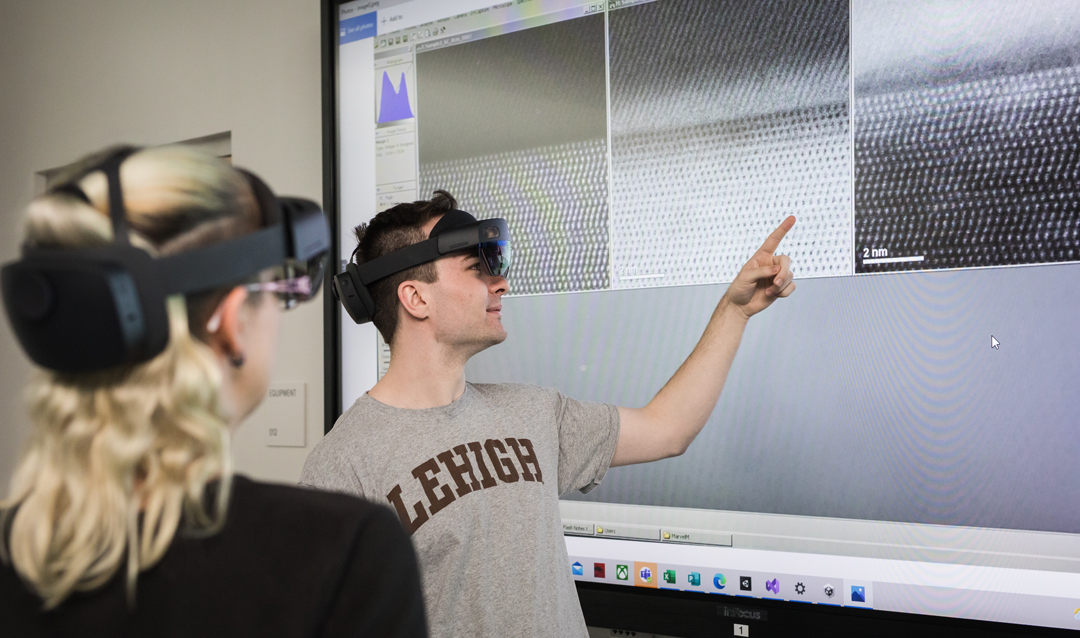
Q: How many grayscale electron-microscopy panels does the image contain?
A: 3